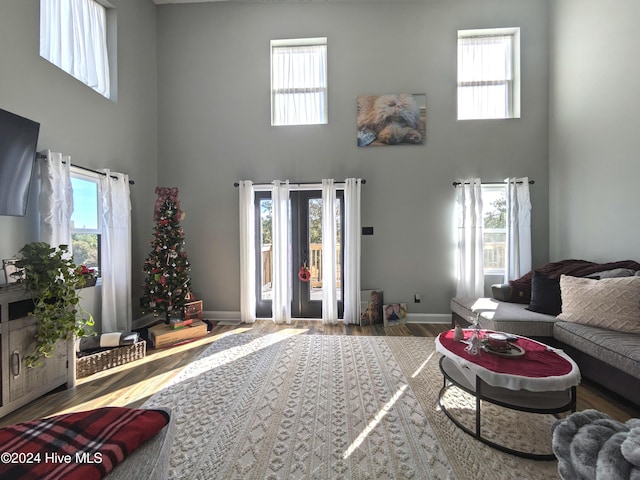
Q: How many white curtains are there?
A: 11